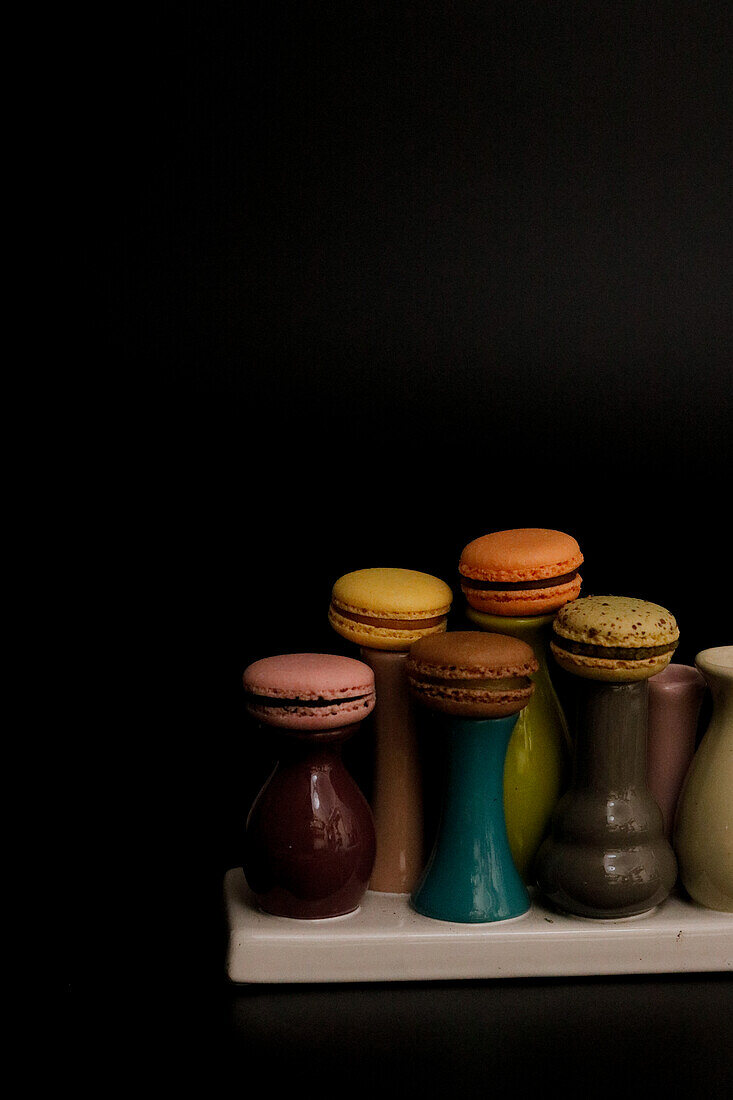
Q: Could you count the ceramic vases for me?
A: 7